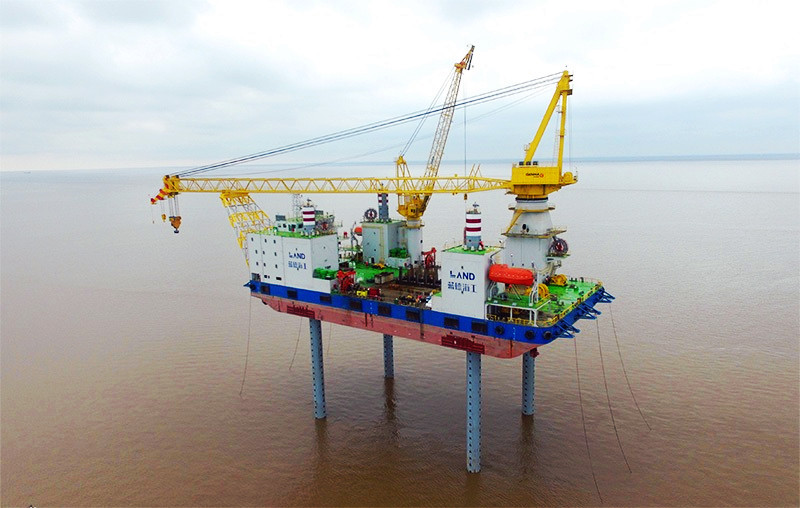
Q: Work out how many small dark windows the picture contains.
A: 9